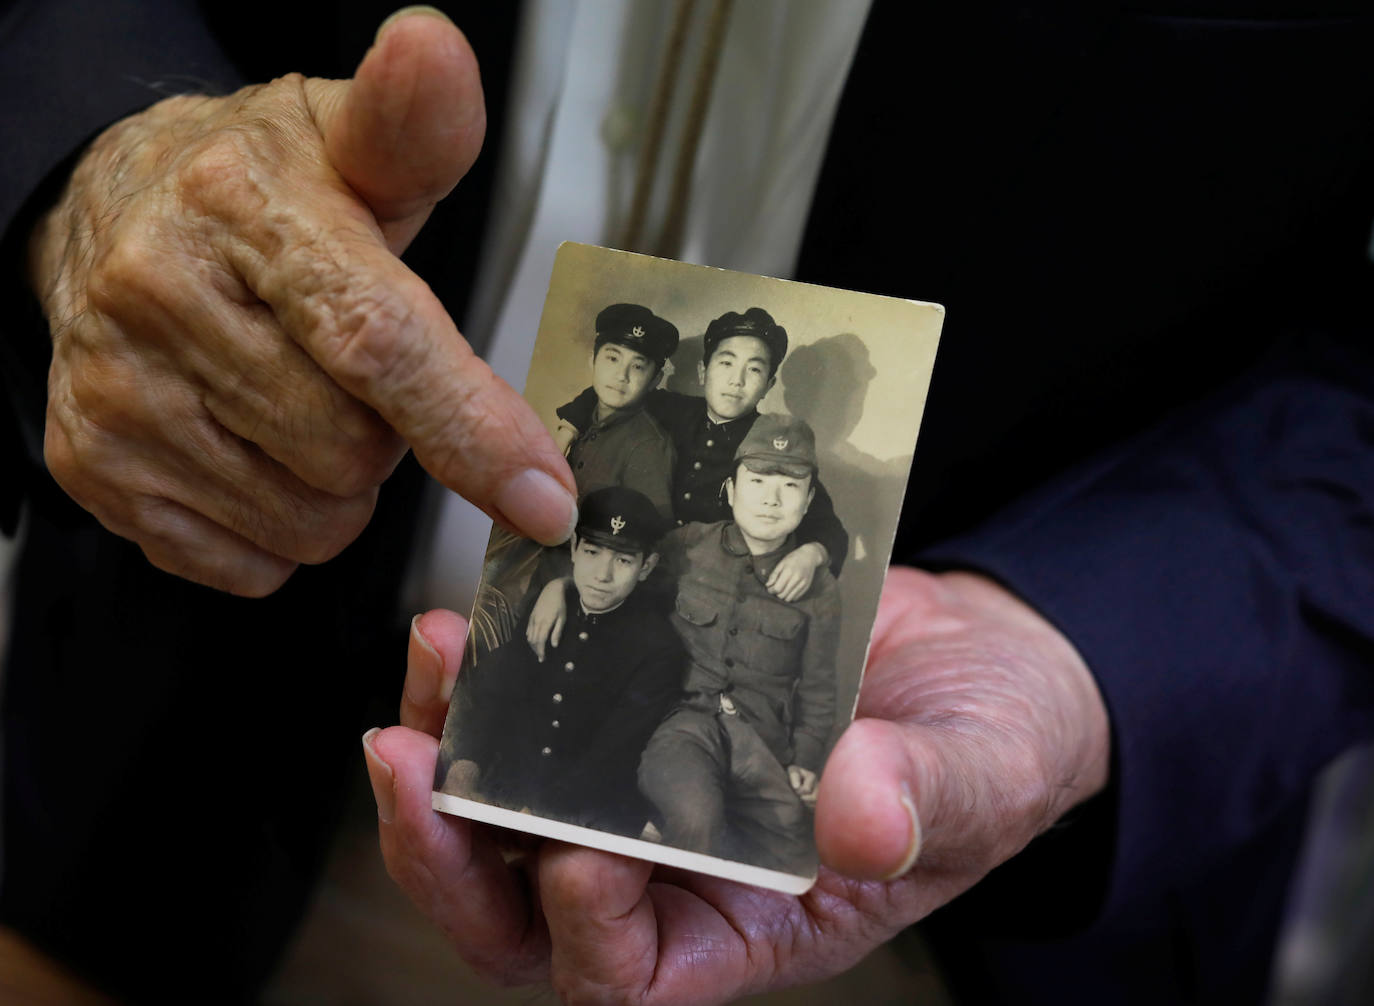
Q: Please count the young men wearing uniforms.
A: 4